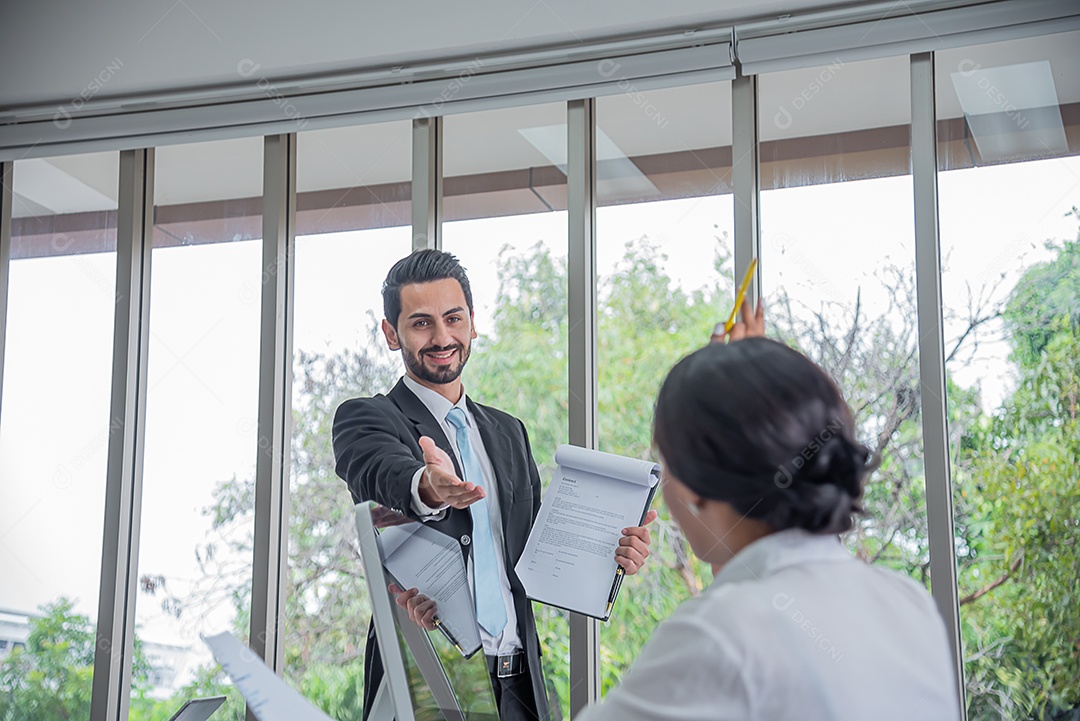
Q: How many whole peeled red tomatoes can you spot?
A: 0